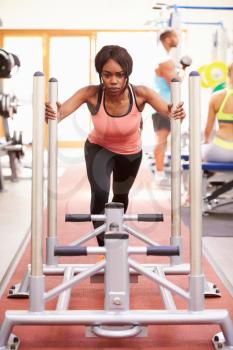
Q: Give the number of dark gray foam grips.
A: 4